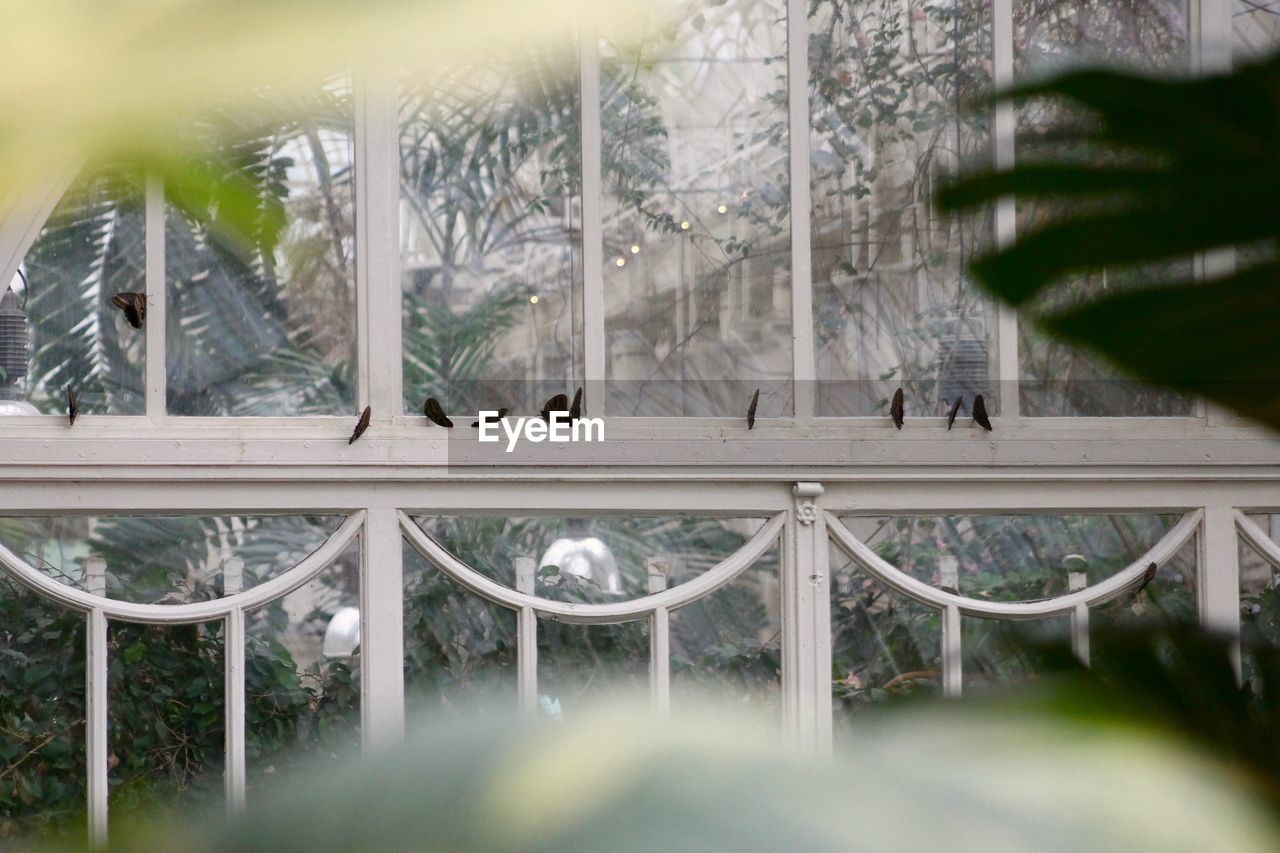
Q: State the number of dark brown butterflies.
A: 12